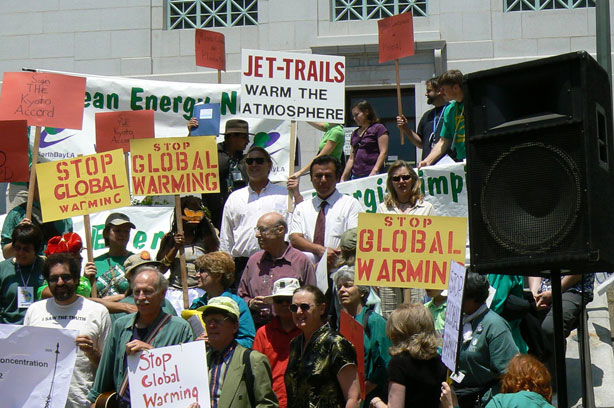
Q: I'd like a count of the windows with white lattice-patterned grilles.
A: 3